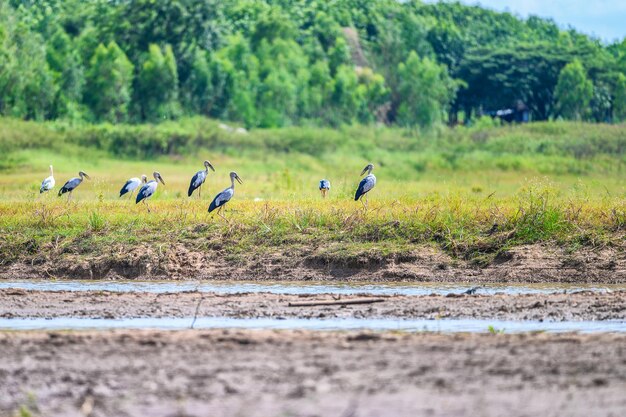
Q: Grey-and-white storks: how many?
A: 8